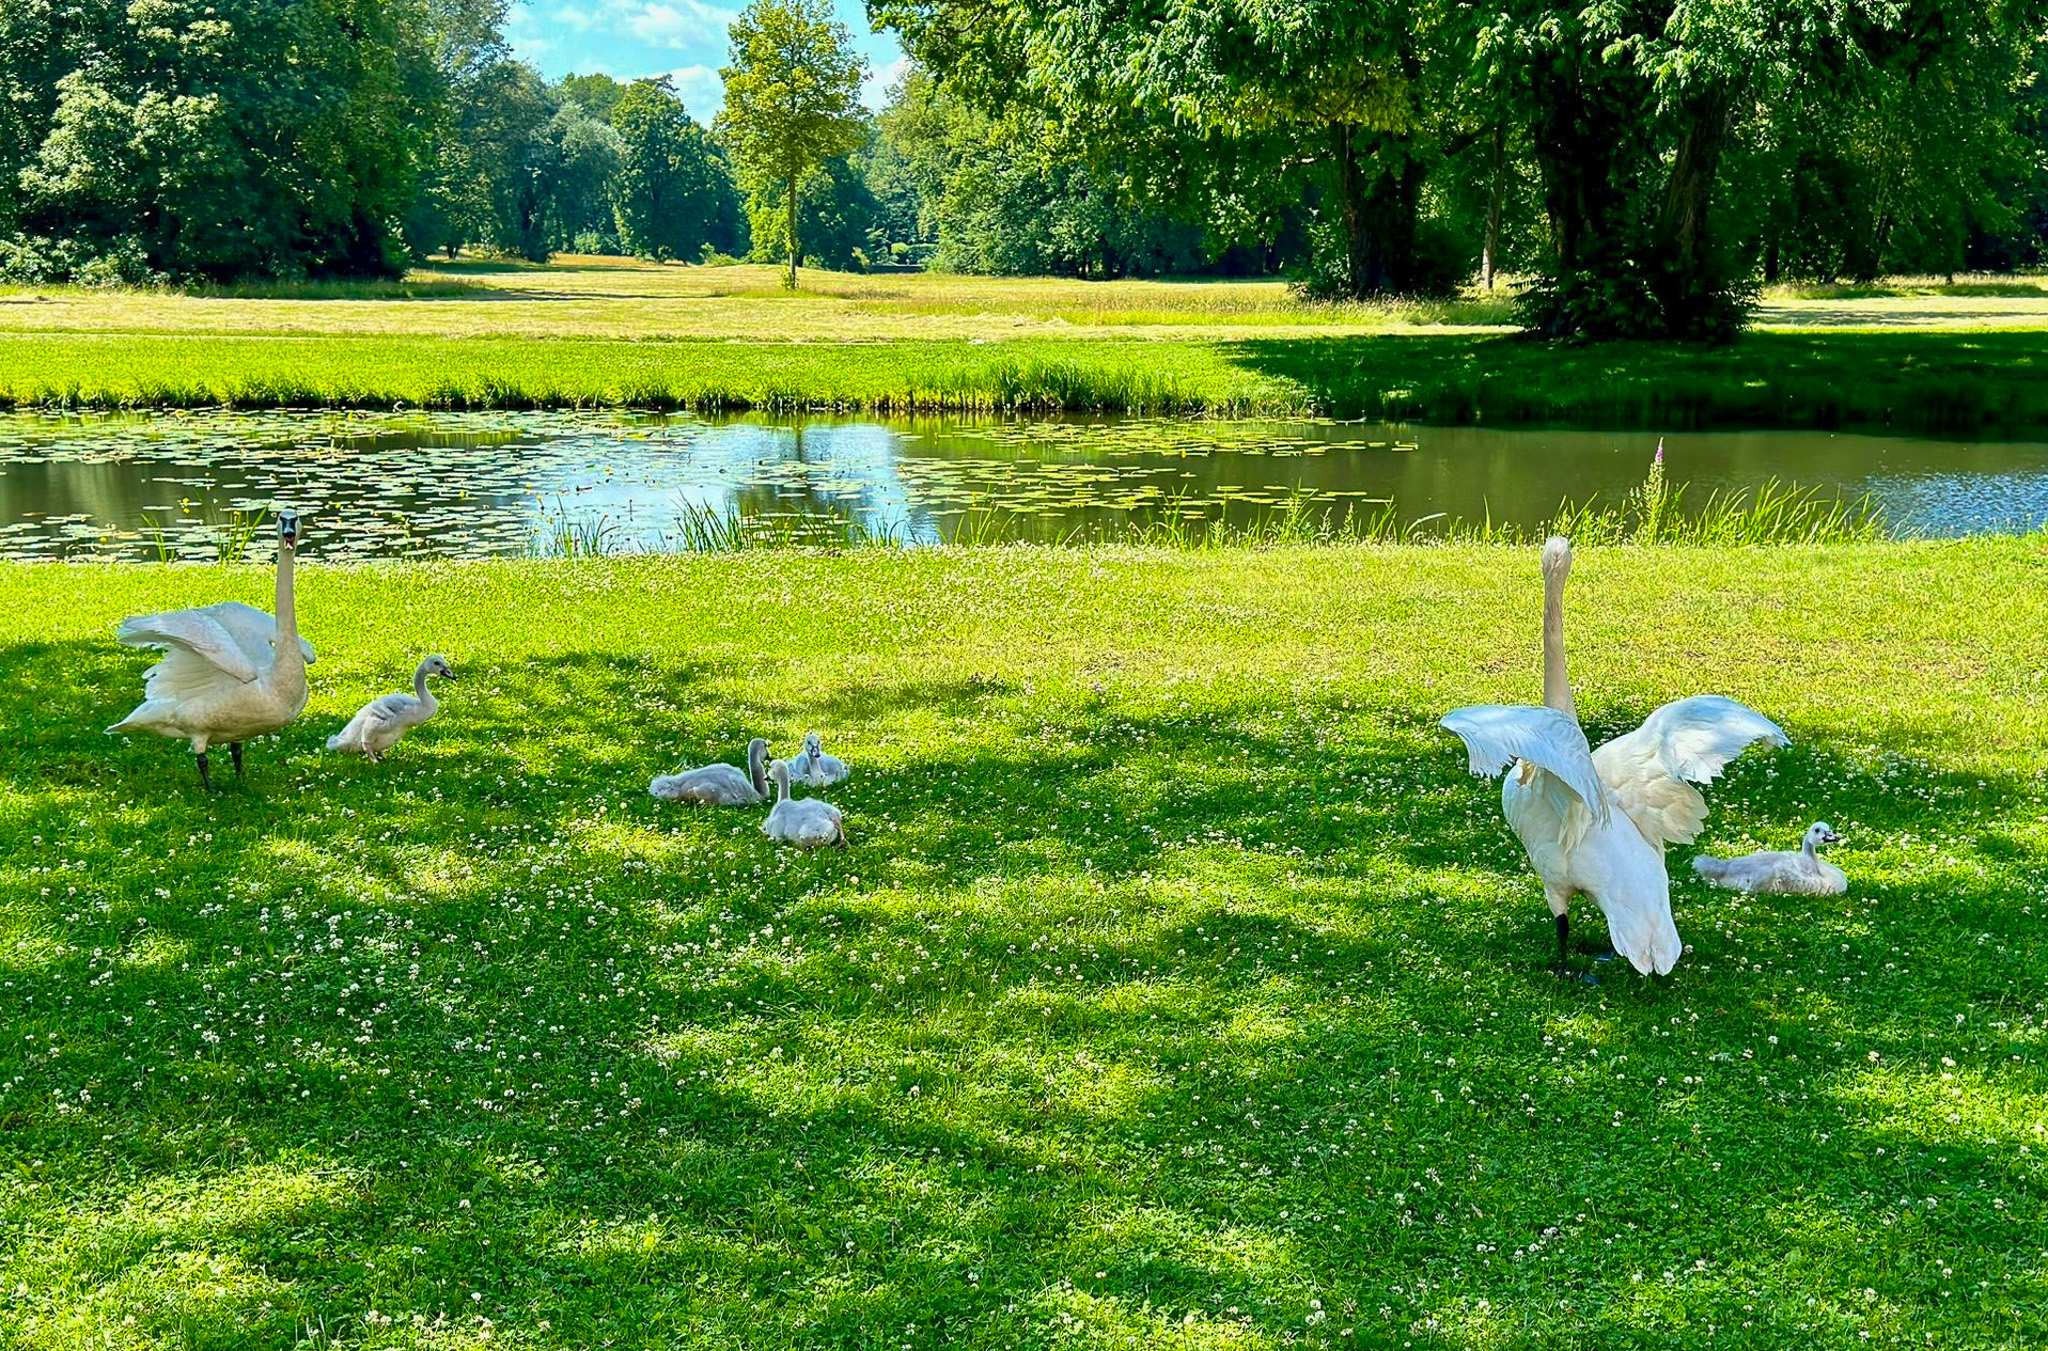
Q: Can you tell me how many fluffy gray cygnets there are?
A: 5